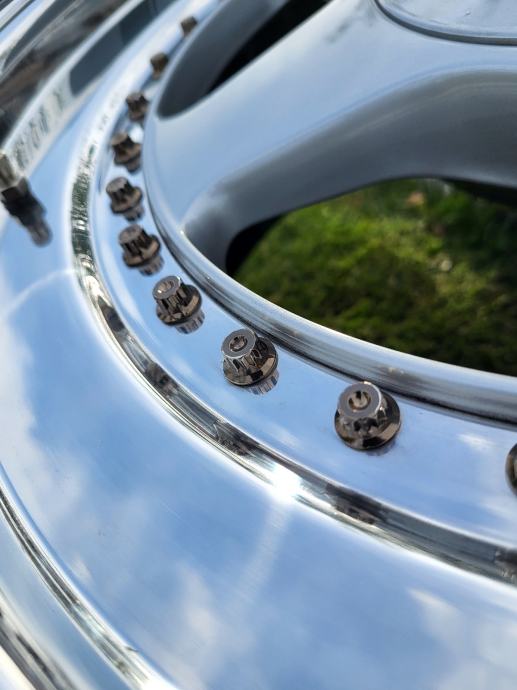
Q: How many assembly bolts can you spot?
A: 10